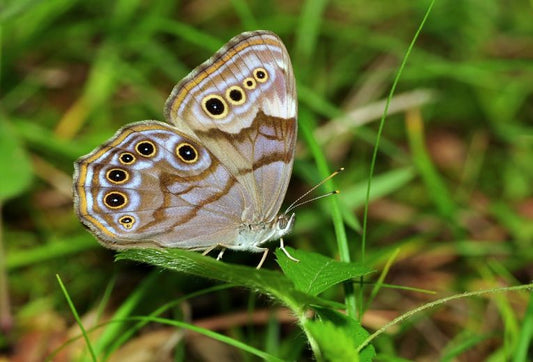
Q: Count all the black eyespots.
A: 10